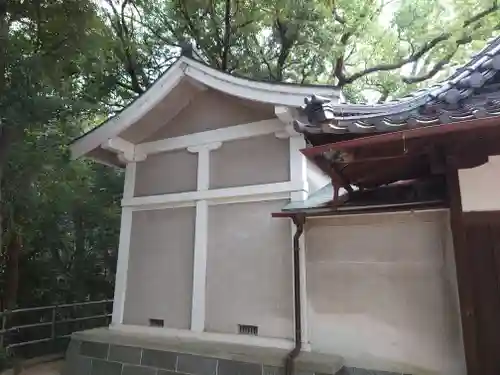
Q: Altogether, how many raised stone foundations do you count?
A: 1